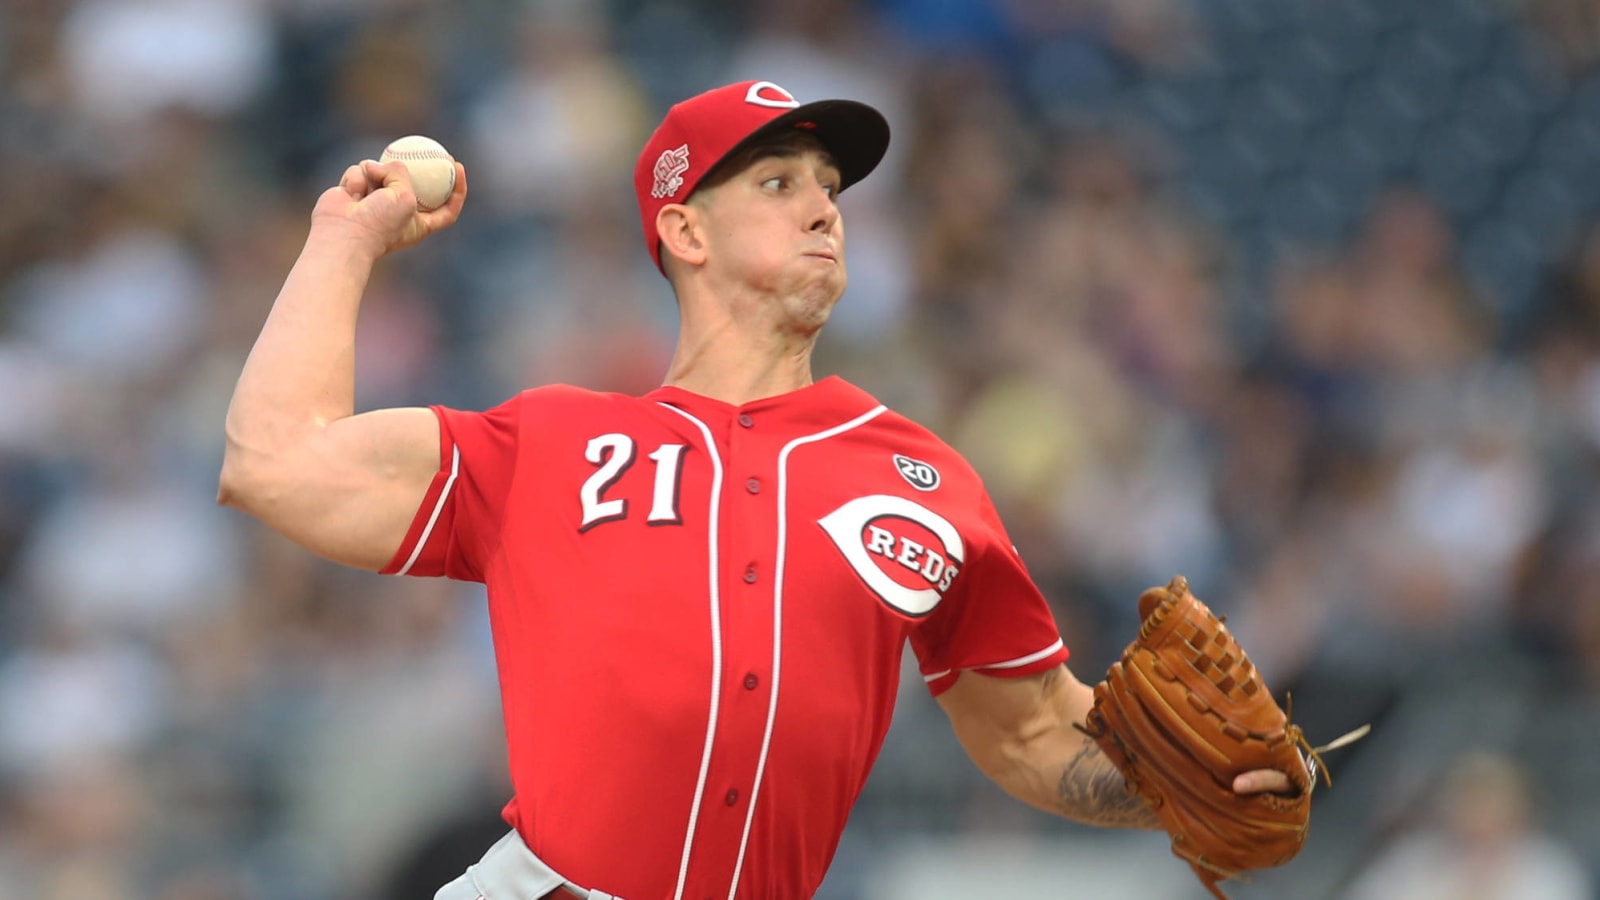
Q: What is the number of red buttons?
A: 5